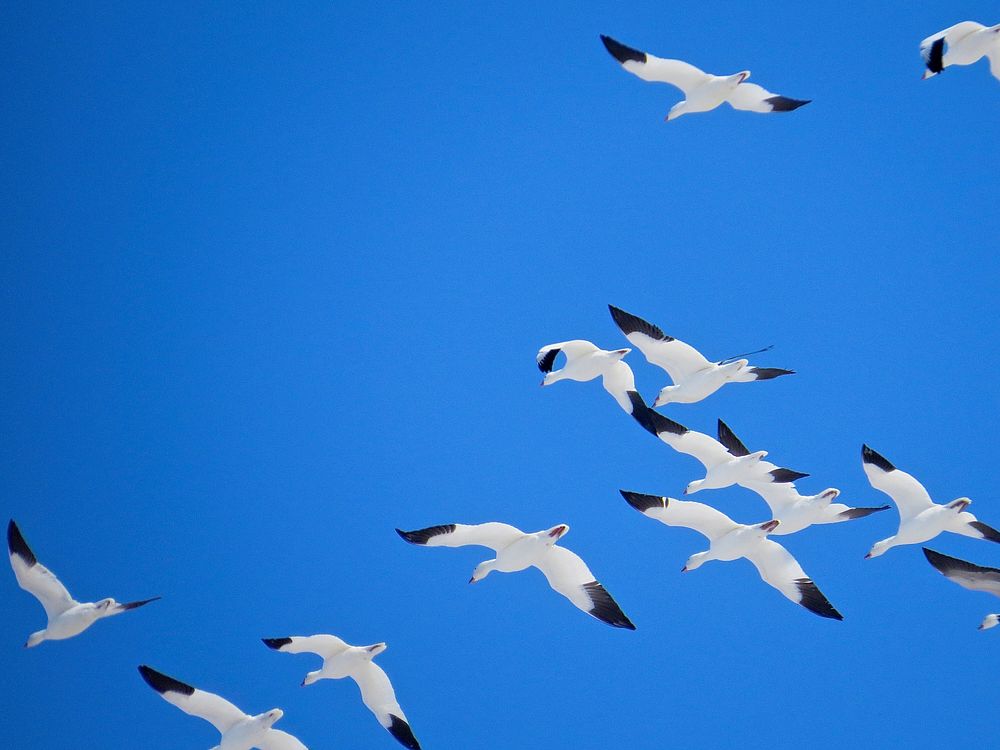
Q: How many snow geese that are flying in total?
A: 13